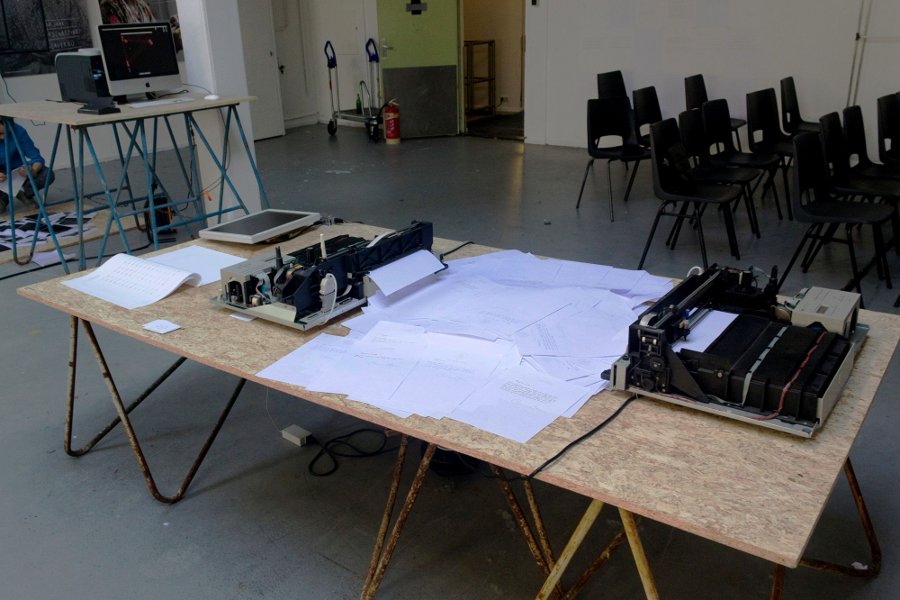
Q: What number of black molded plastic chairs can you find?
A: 13